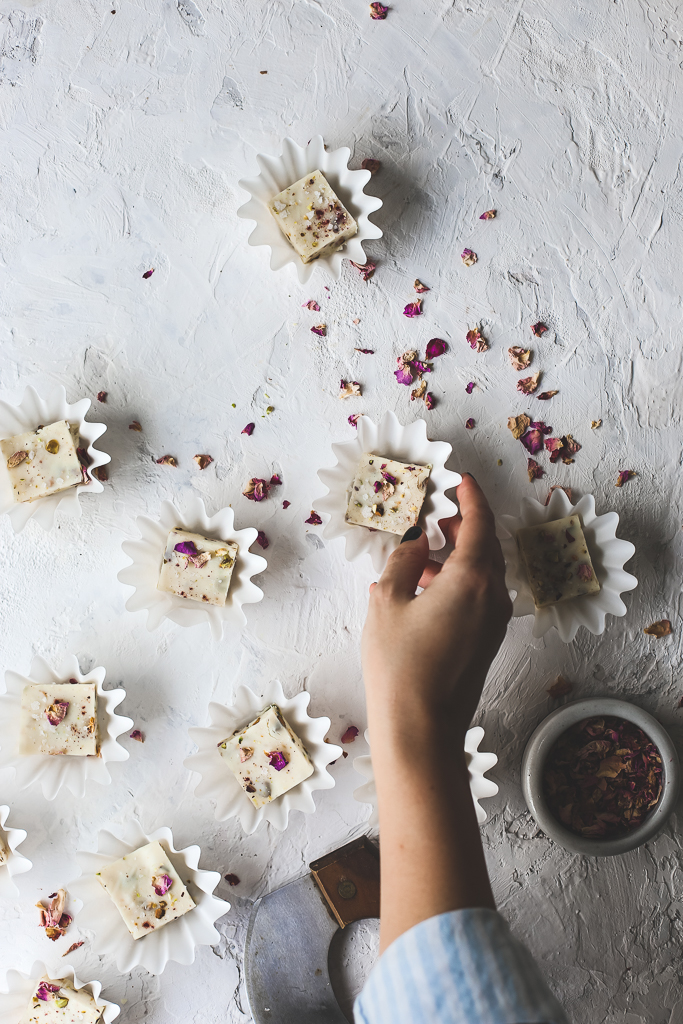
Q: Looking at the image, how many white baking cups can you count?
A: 11